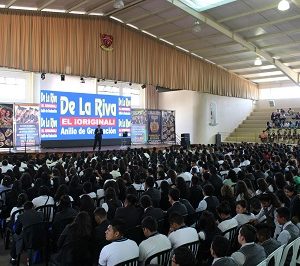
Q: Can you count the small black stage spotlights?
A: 7